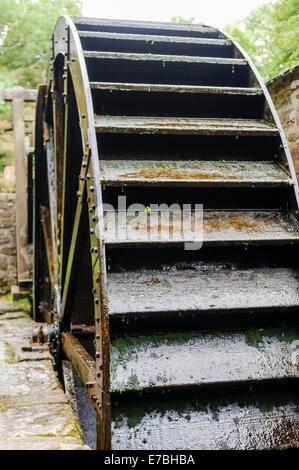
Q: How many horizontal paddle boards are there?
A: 10